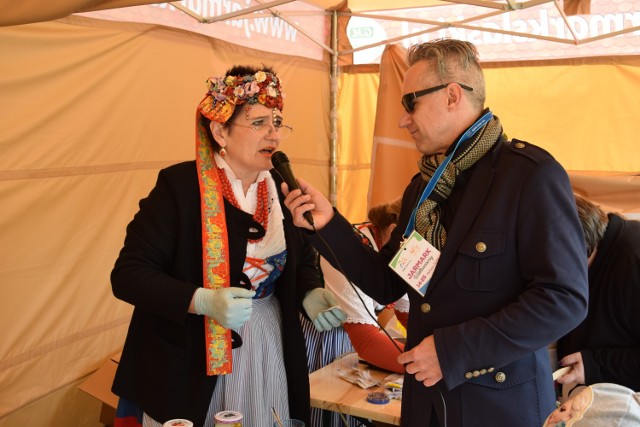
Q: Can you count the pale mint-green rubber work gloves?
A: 2